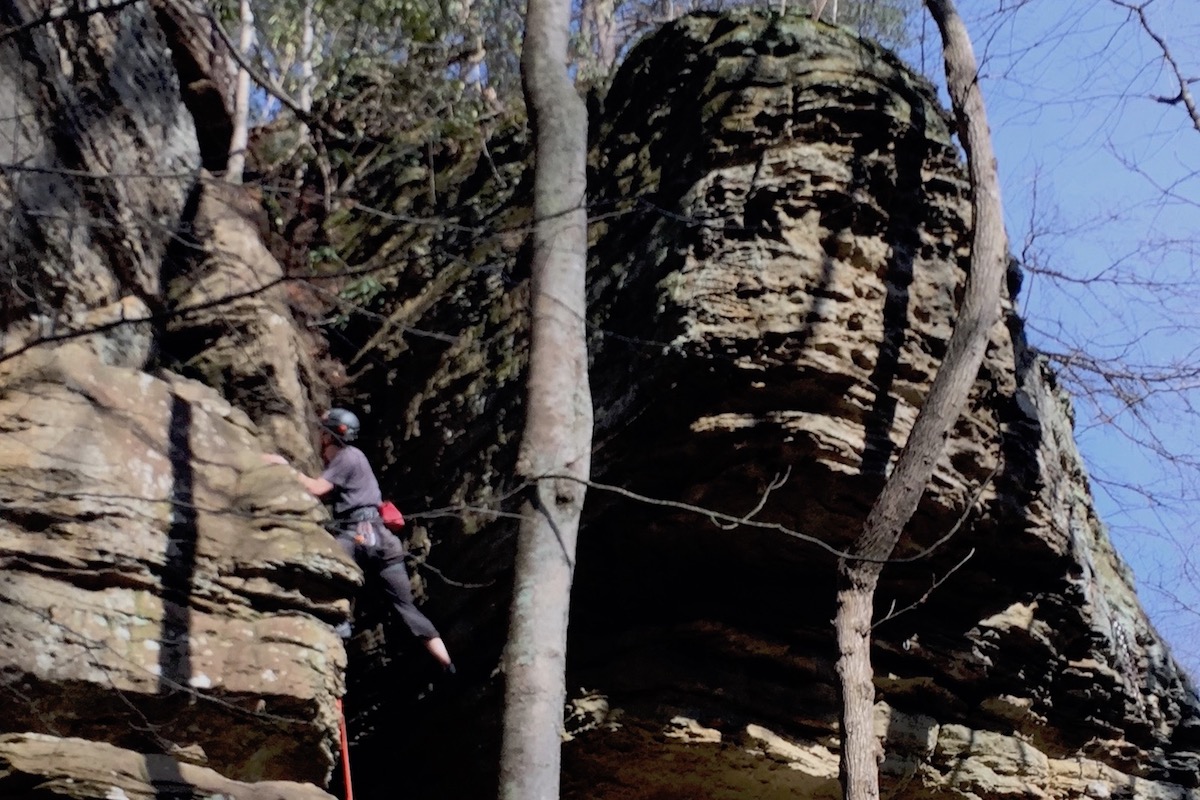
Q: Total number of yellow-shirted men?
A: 0